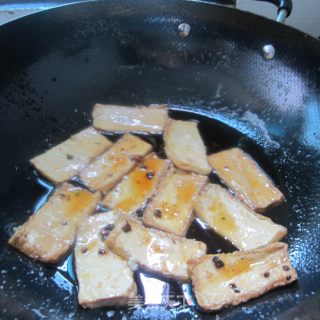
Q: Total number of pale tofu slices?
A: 12